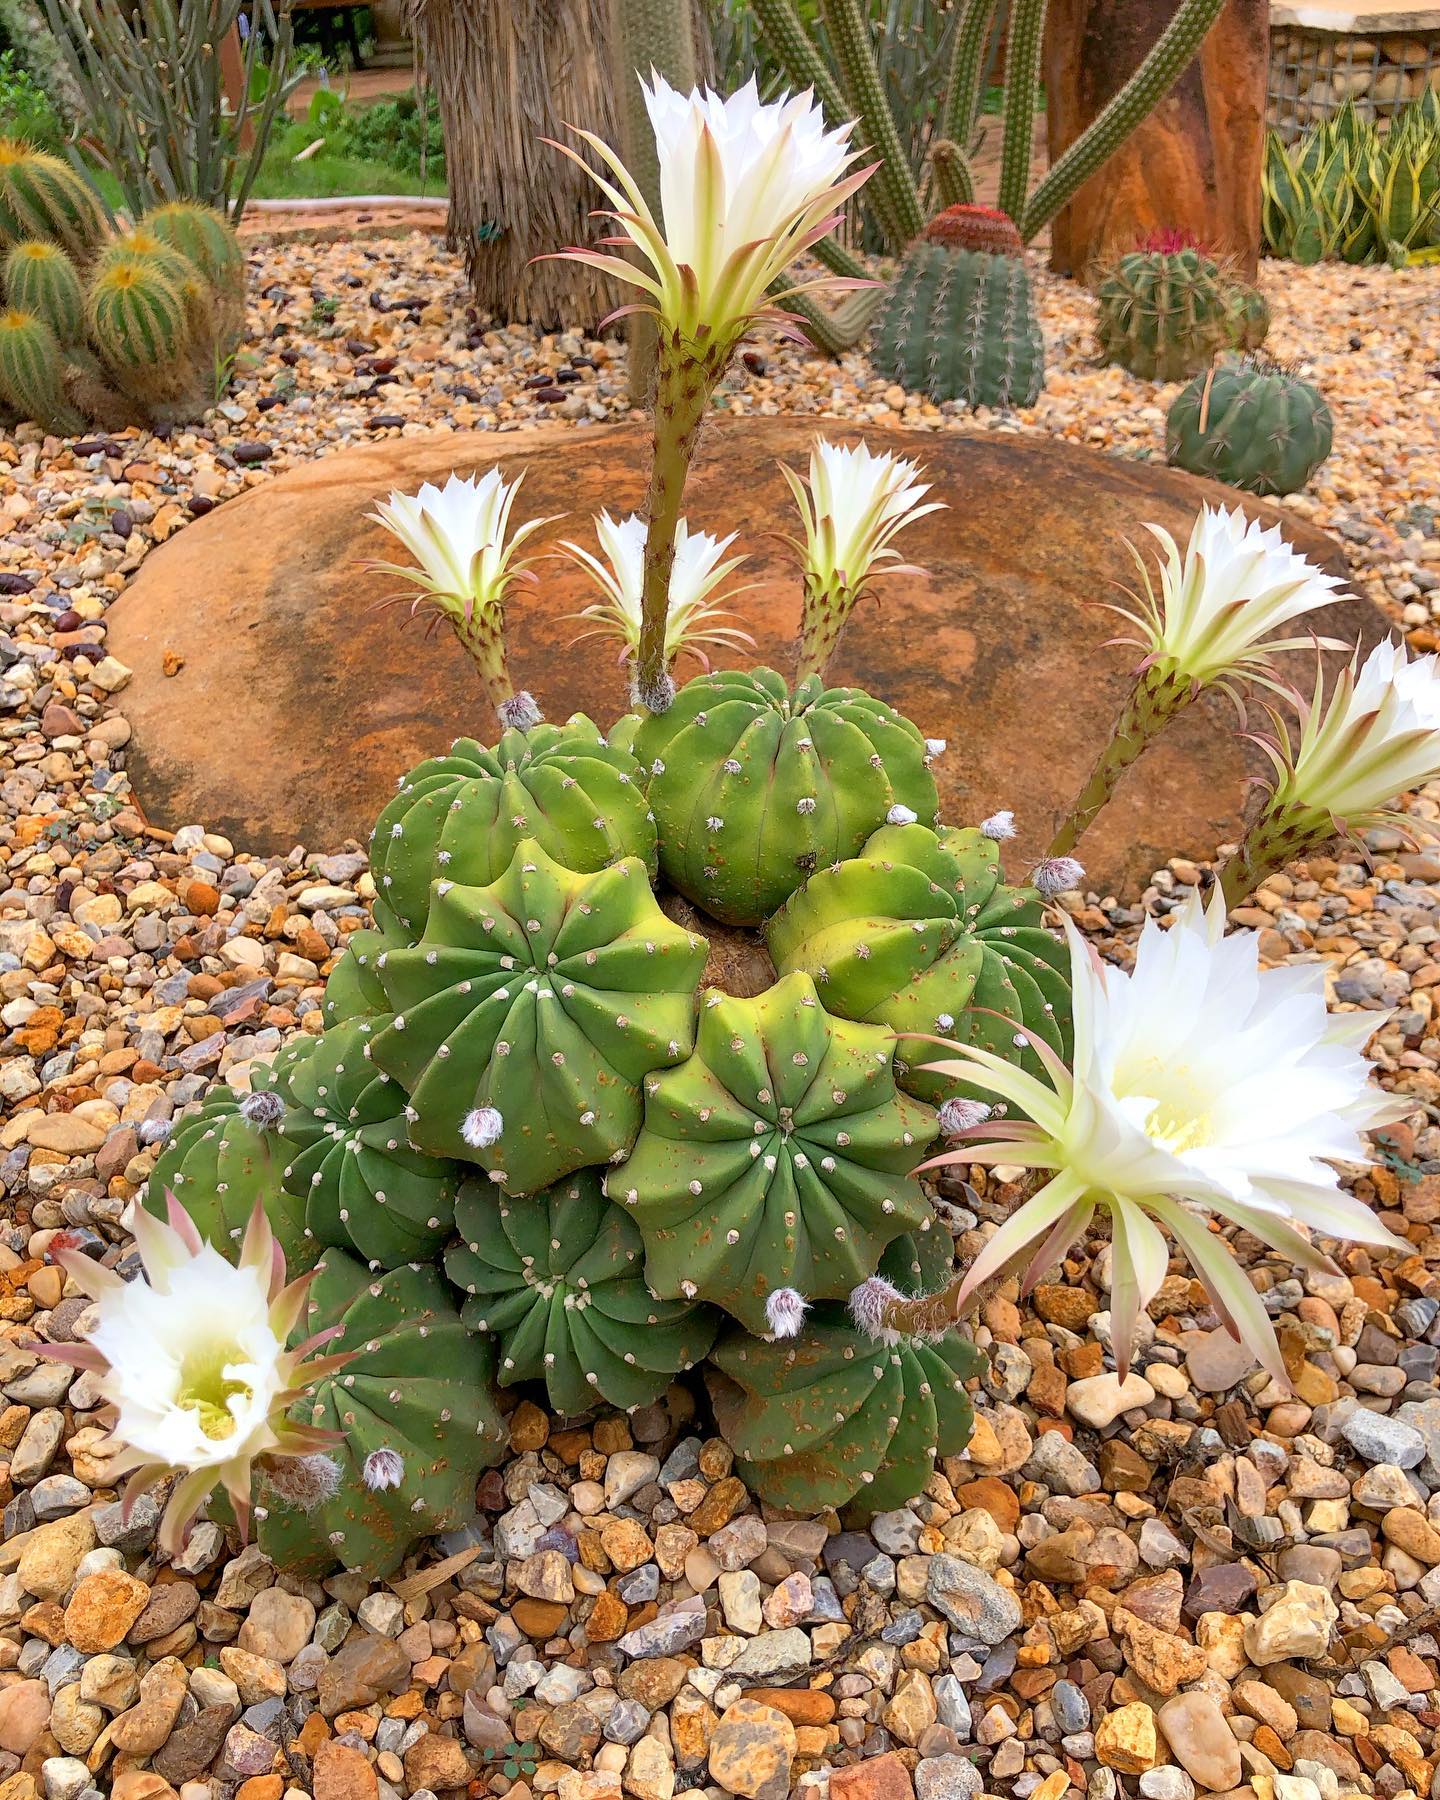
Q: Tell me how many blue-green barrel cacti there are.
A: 2